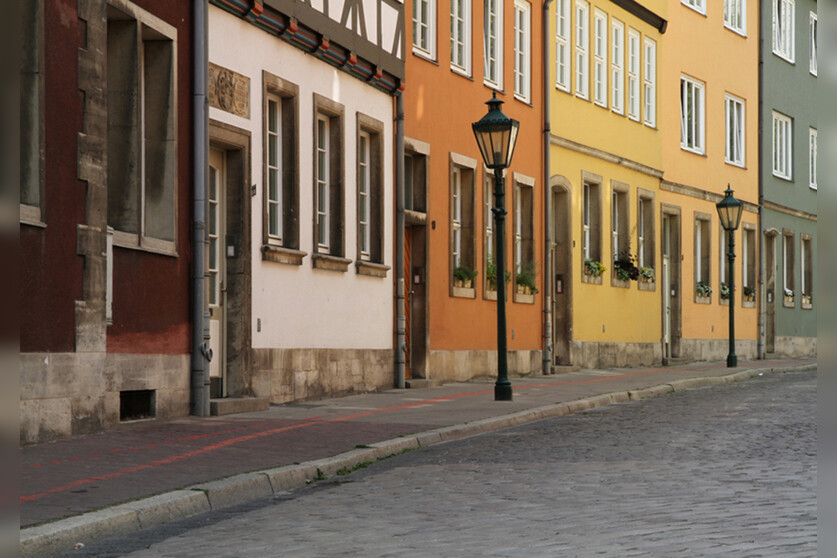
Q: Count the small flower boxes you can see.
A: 11